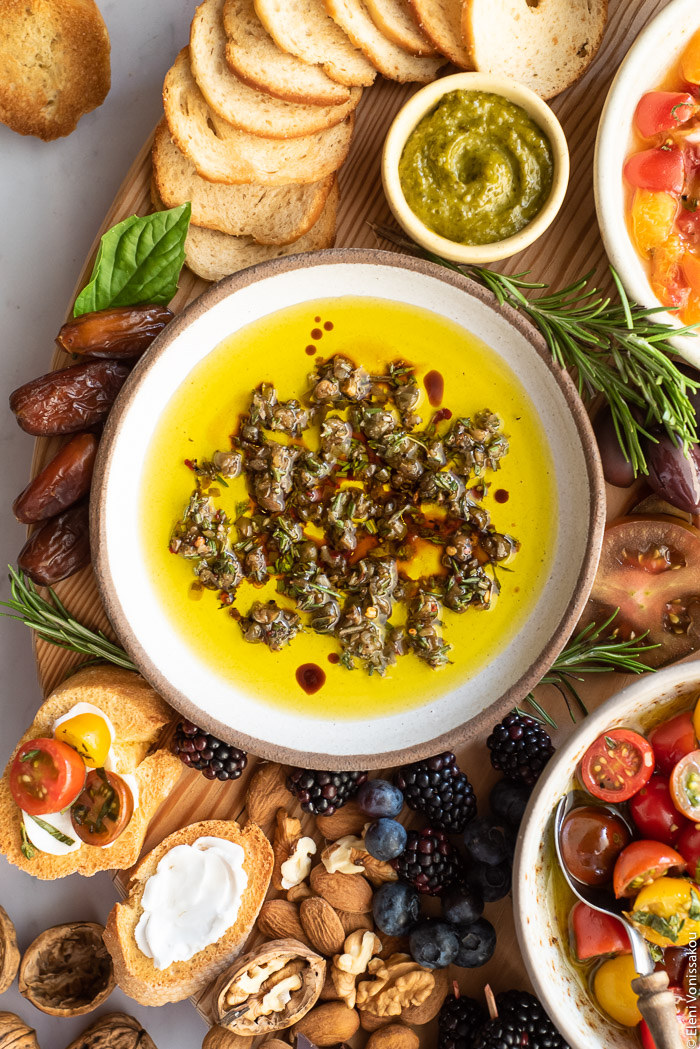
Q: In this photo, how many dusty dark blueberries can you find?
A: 9